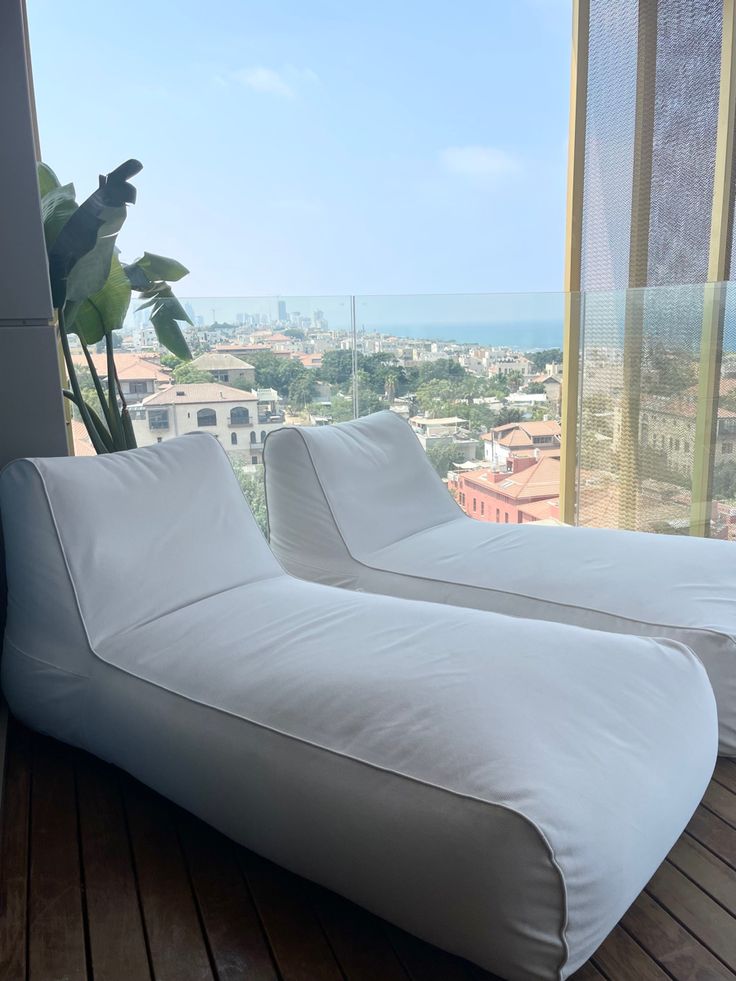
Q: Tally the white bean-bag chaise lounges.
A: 2